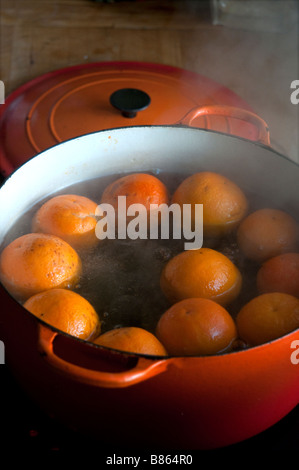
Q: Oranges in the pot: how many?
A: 11